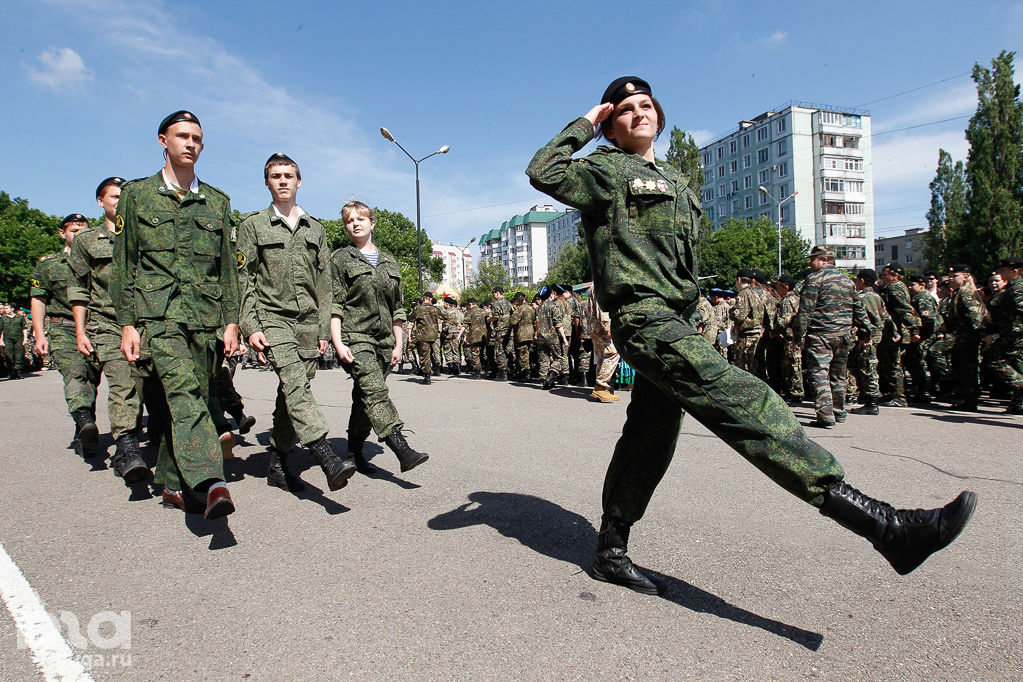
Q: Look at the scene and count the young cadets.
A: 6